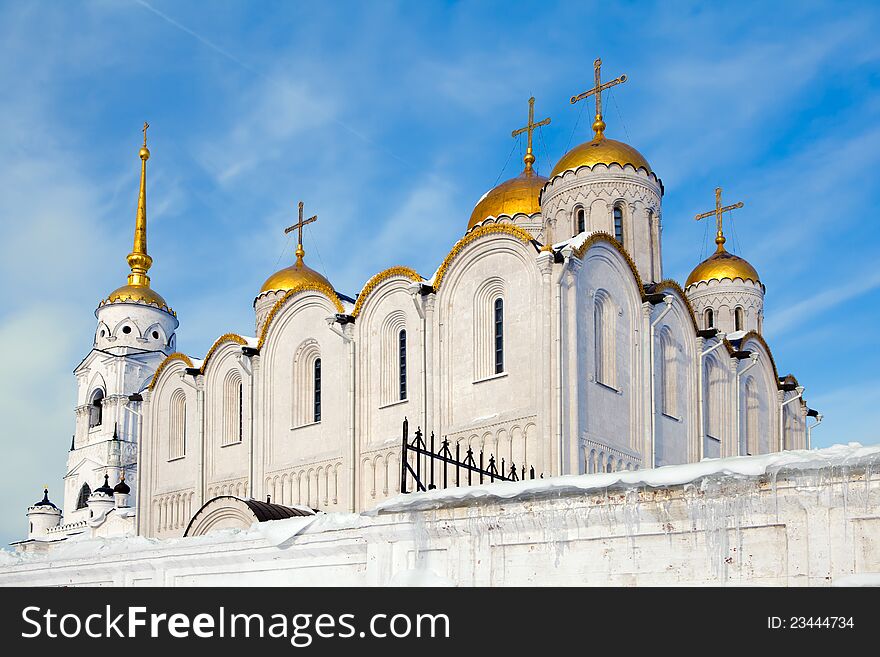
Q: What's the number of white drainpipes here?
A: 11